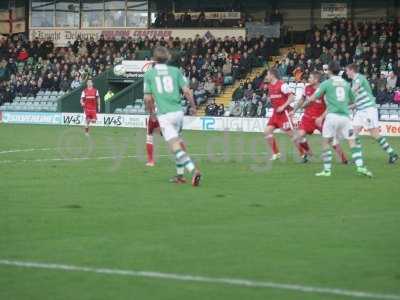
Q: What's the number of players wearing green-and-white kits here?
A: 3